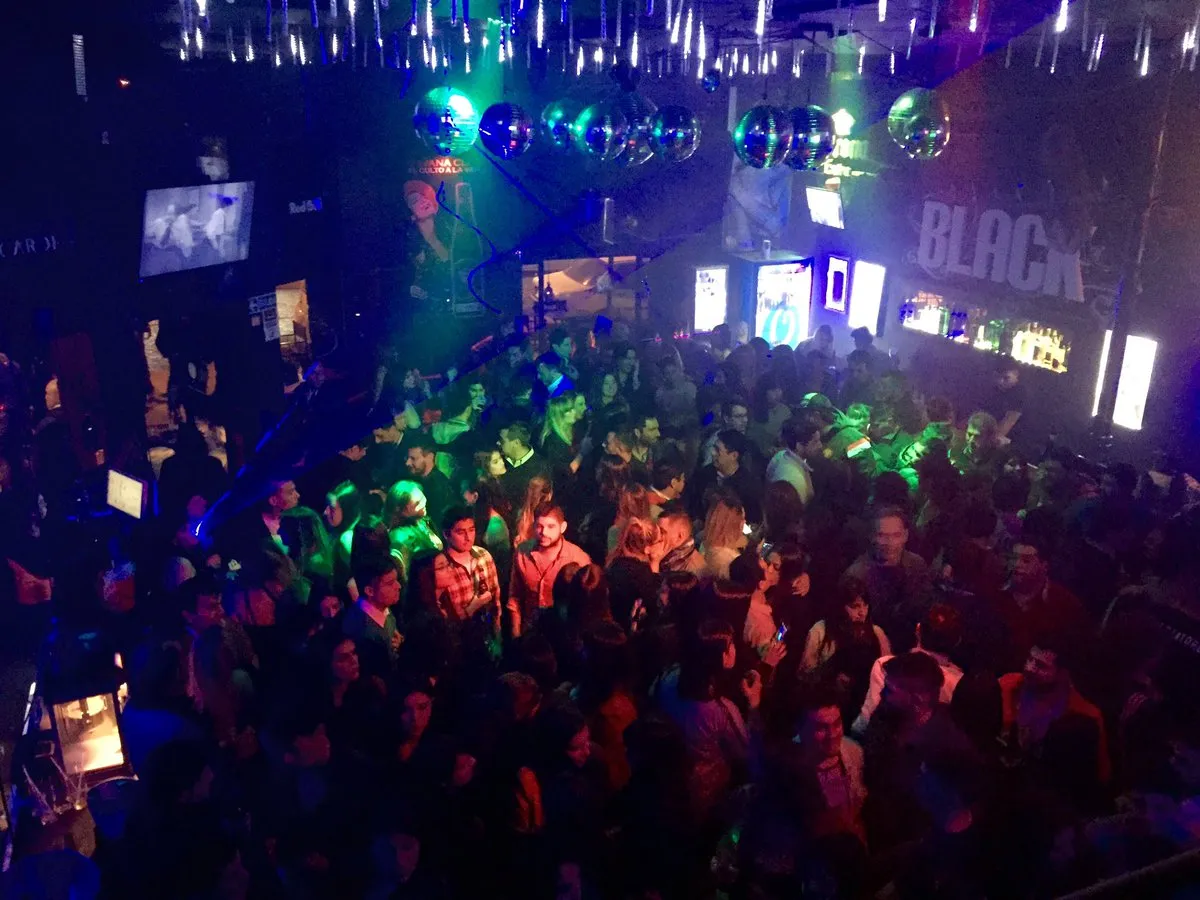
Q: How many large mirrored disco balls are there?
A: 9